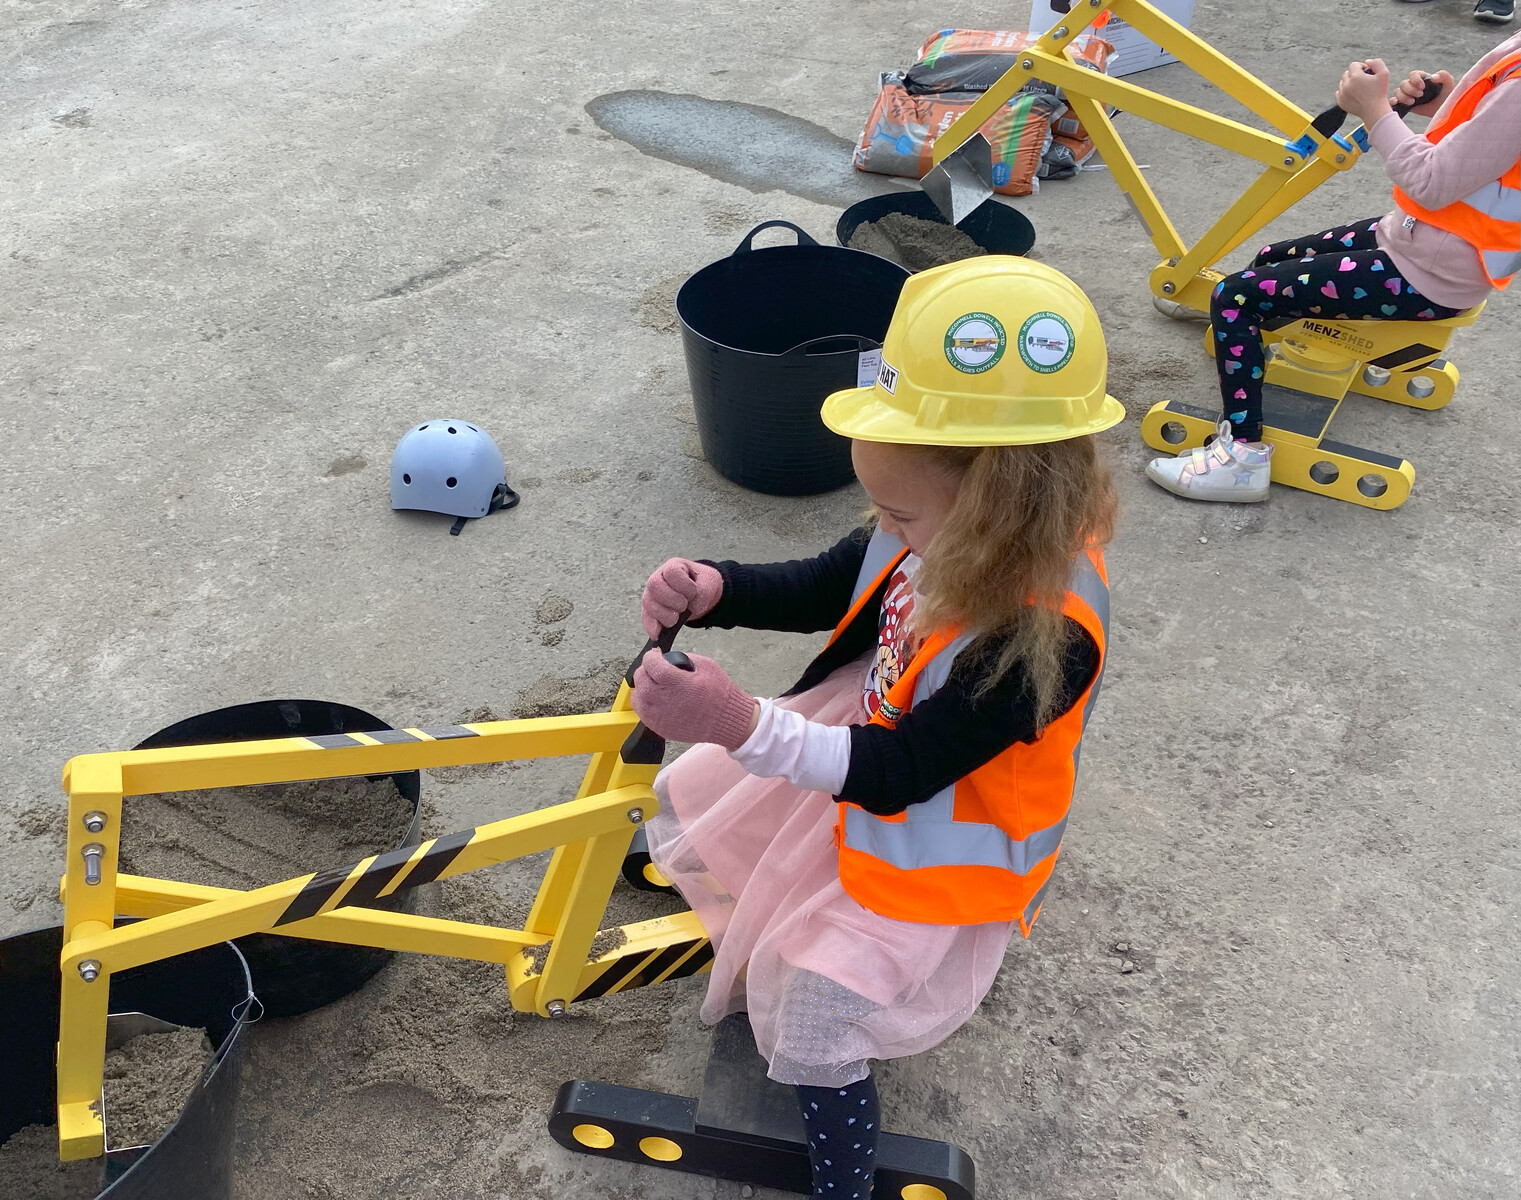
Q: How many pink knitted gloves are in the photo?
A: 2